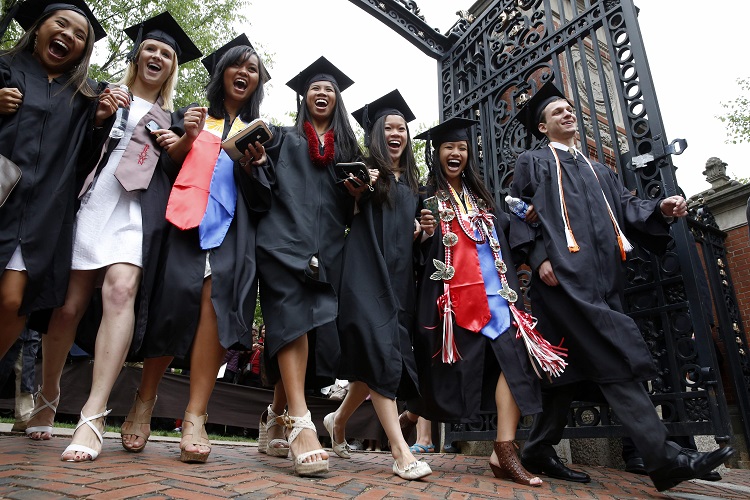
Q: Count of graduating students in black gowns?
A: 7